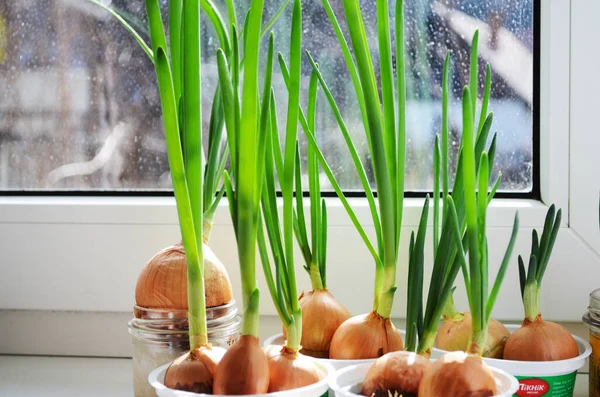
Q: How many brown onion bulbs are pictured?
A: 10